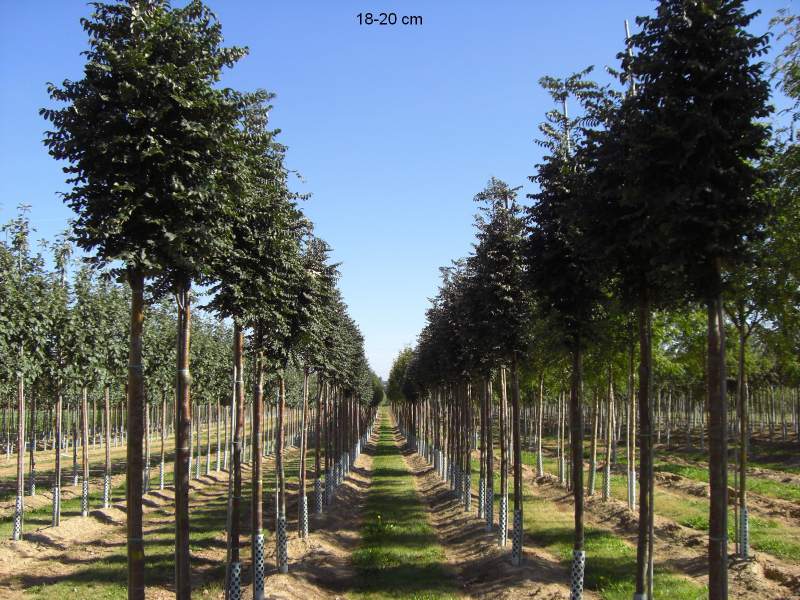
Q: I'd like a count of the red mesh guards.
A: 0